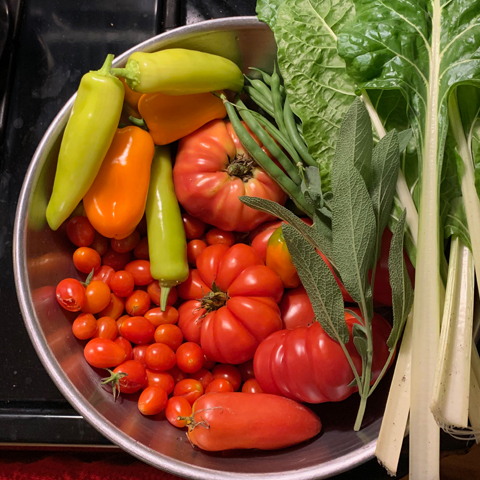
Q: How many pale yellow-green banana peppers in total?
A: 3